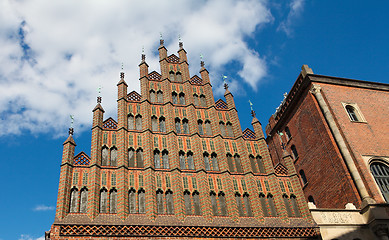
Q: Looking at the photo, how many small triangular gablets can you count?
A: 9